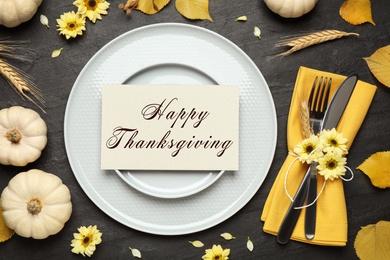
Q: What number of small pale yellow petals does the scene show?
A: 8